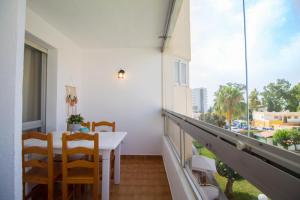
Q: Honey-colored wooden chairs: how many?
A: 4